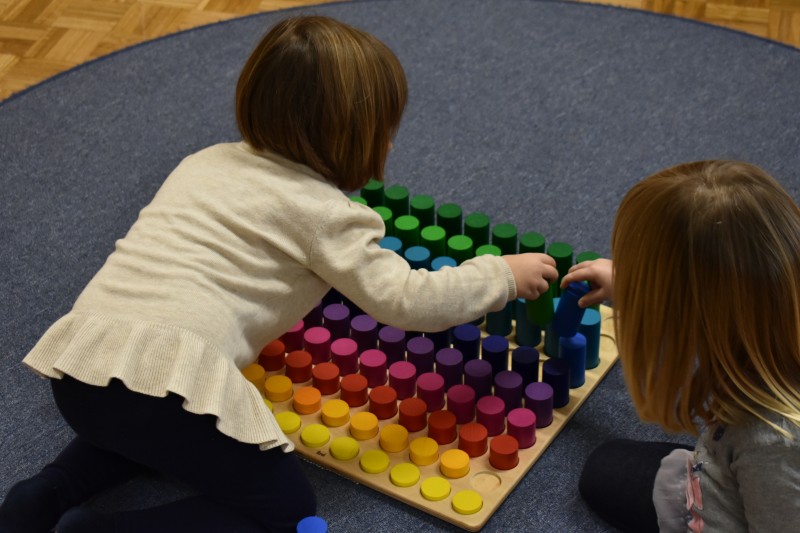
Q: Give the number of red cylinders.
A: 9